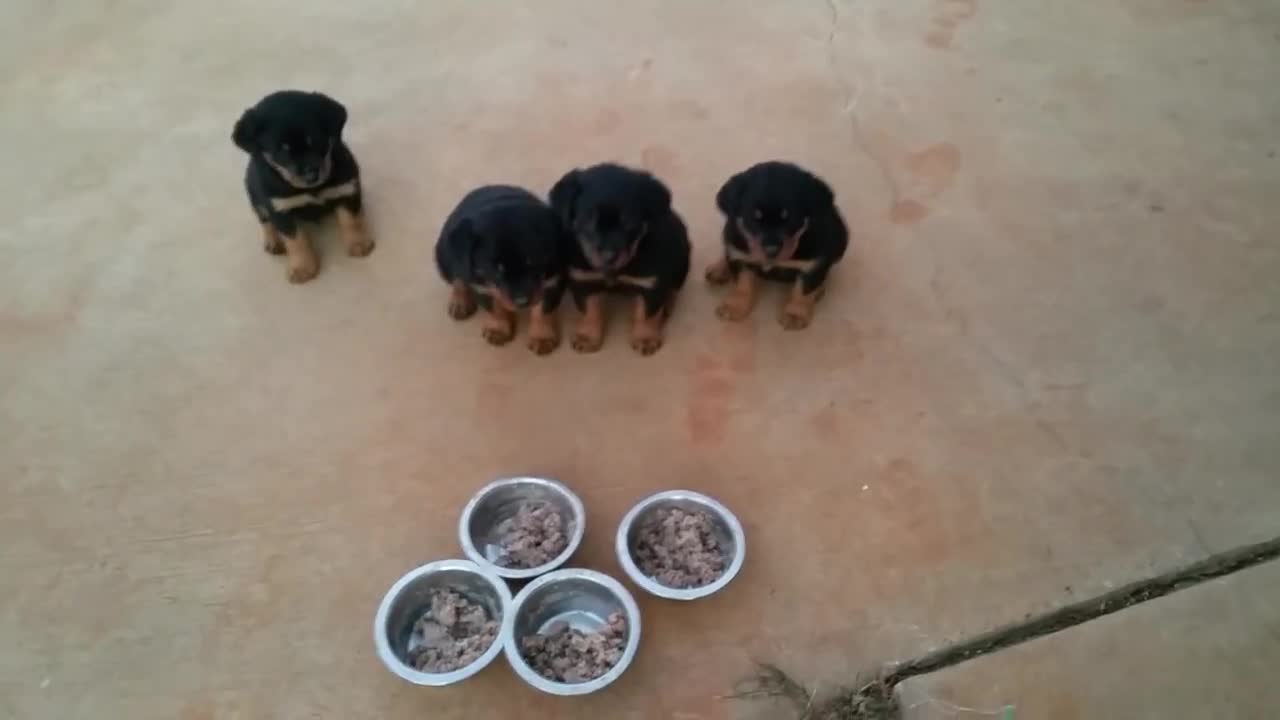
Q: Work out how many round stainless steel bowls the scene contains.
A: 4